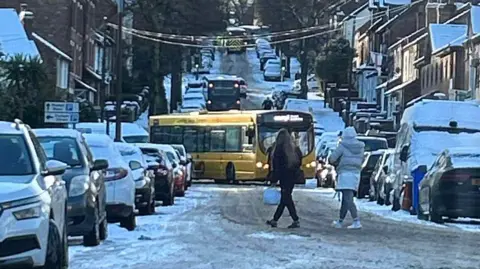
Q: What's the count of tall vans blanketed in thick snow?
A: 1